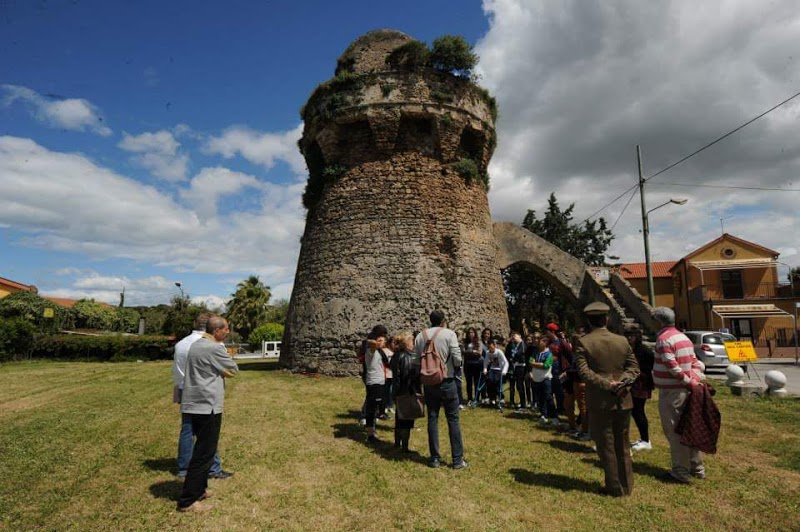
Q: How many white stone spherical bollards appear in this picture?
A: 2